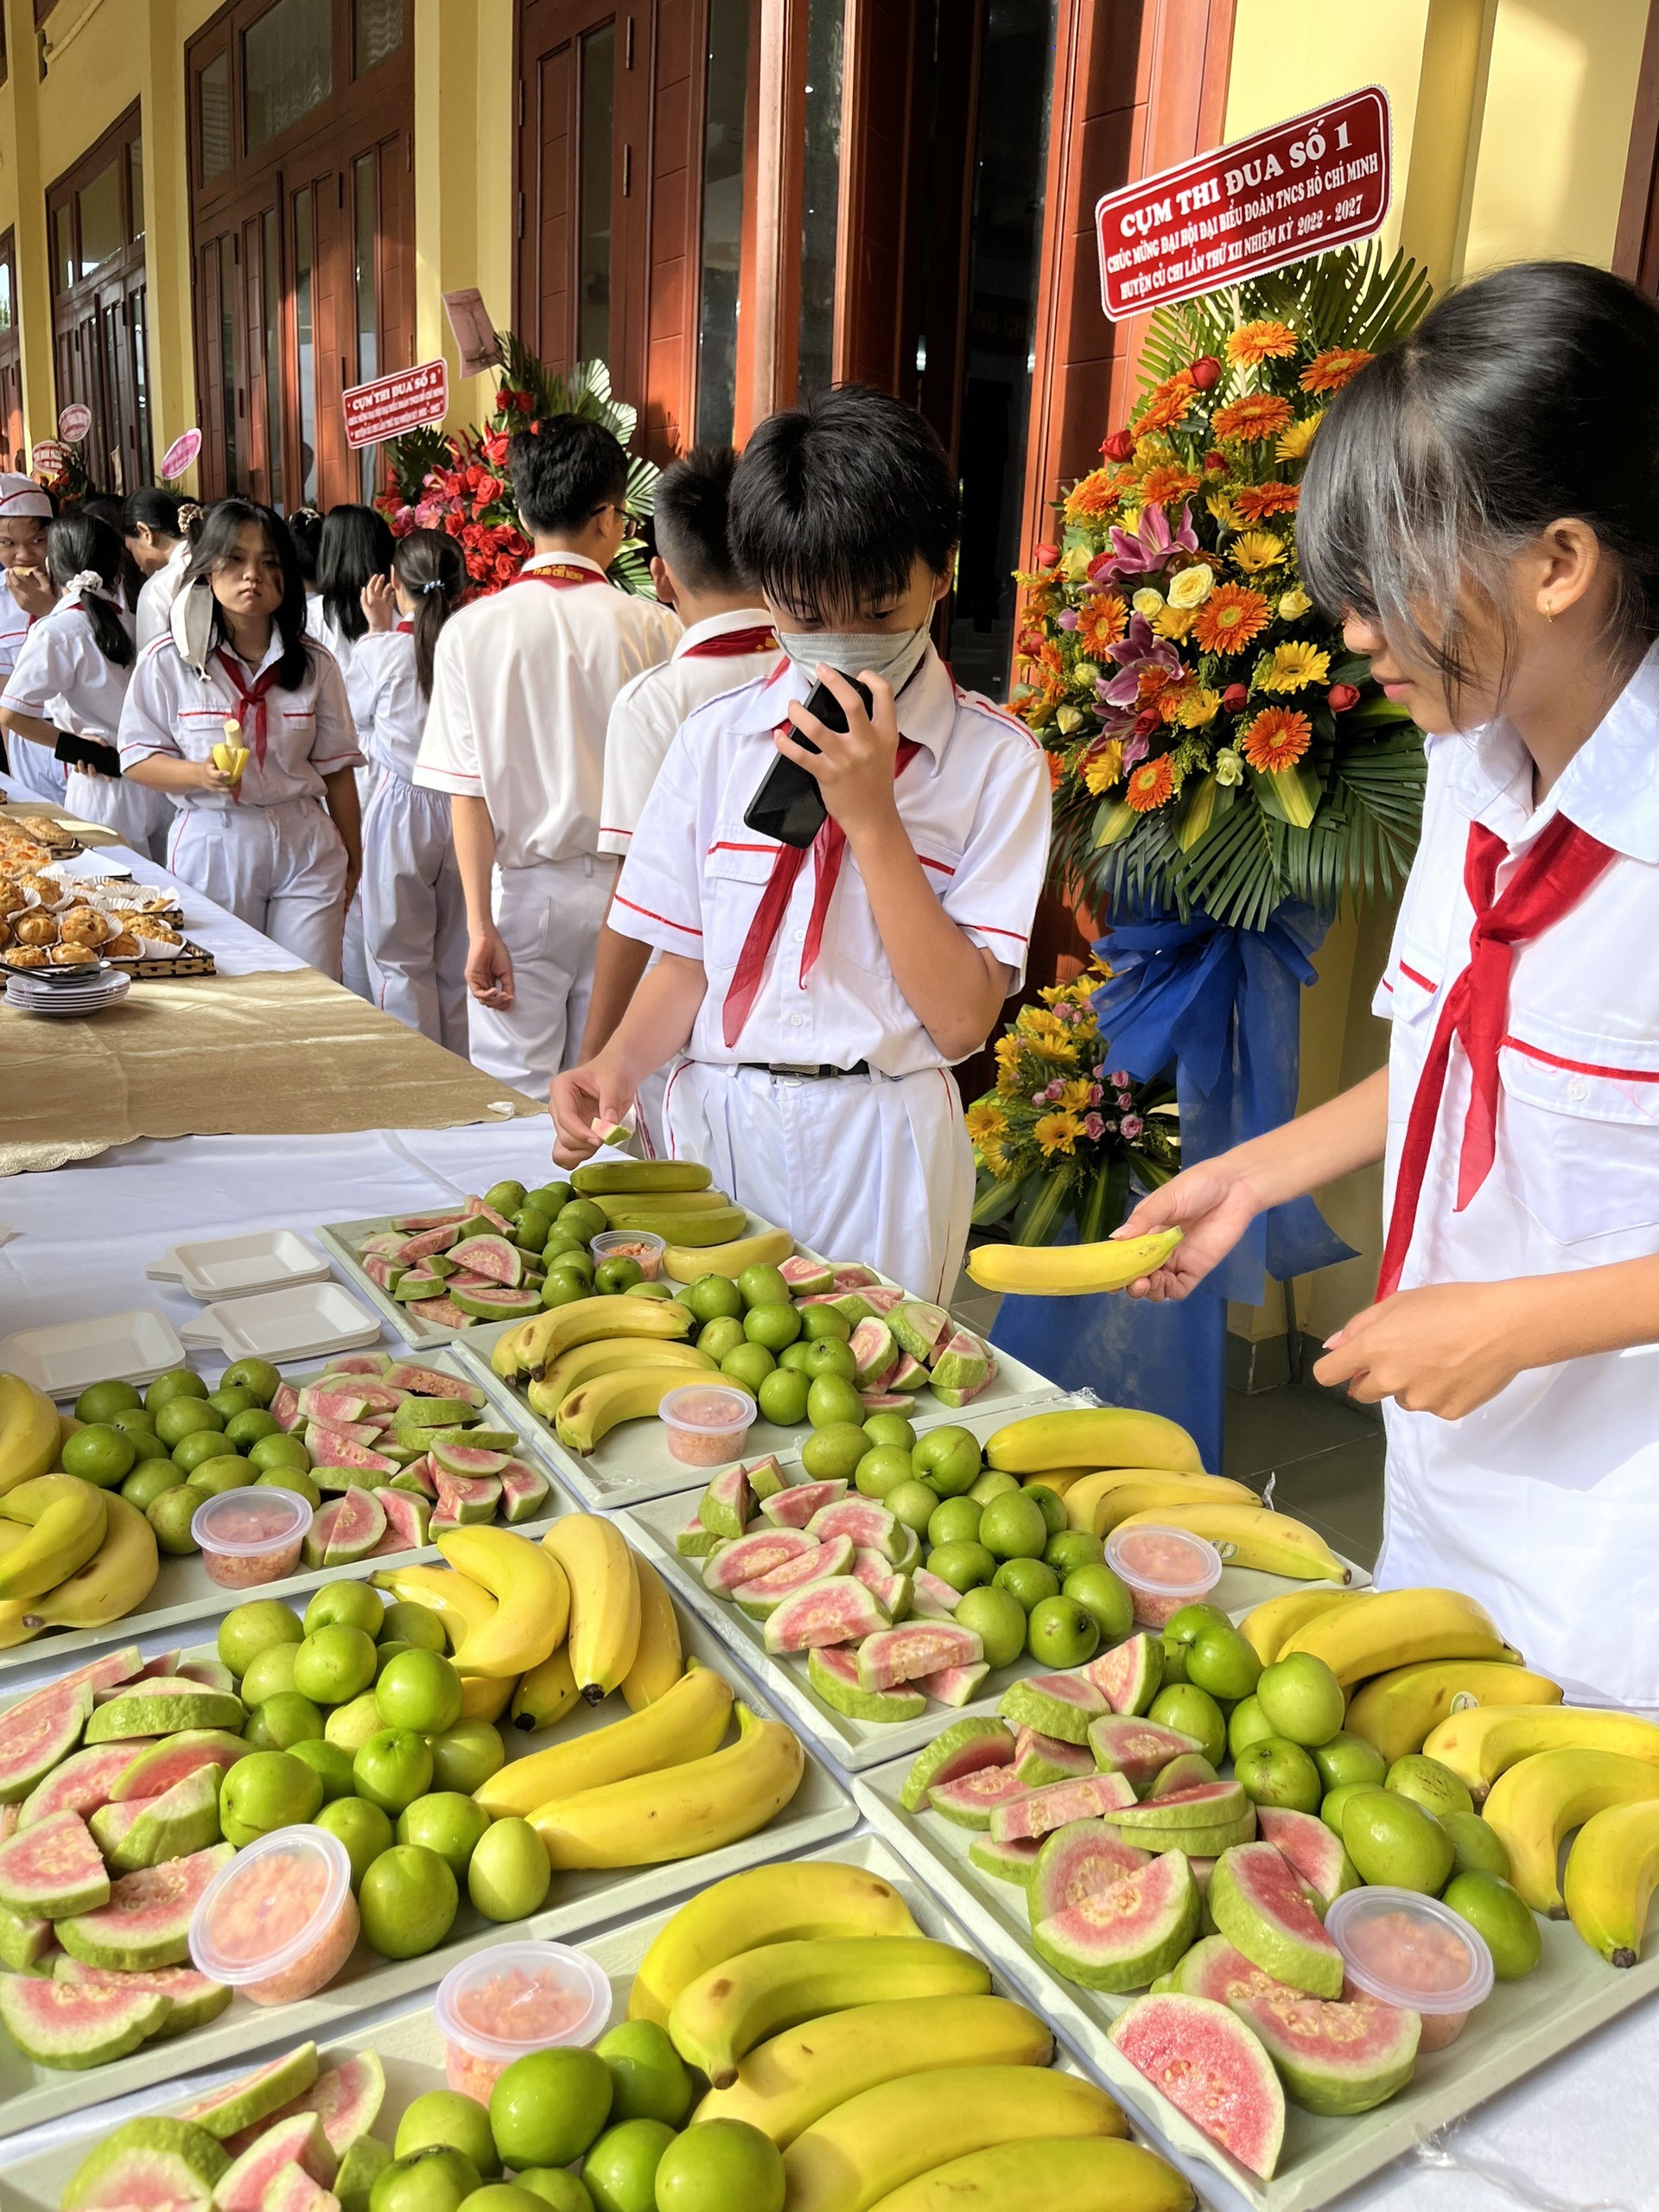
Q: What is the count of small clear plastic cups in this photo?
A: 7